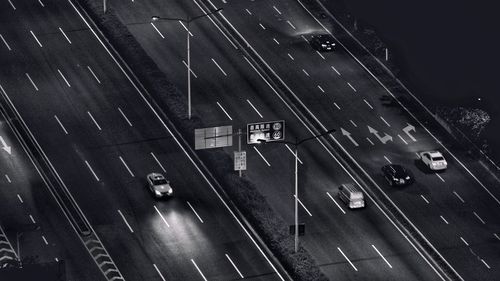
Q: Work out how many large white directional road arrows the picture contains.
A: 4